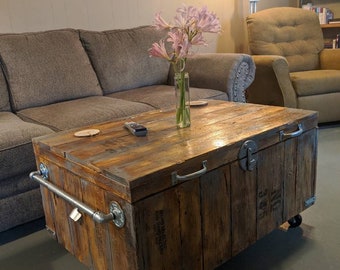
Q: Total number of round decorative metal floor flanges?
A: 2